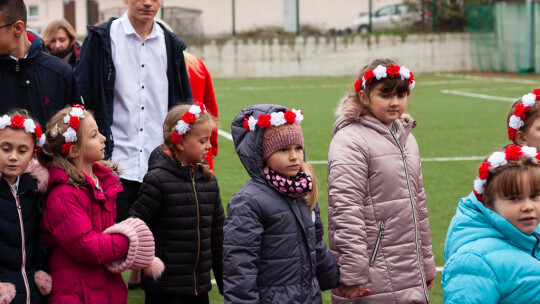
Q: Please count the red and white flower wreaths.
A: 7